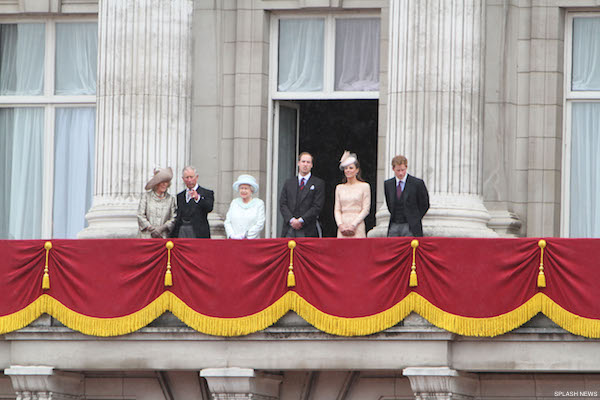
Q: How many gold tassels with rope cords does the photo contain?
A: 5